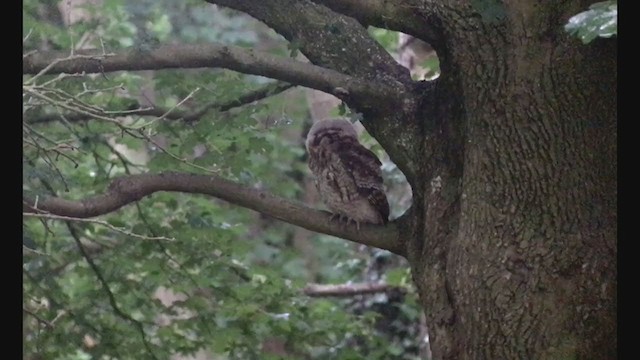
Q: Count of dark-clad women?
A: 0